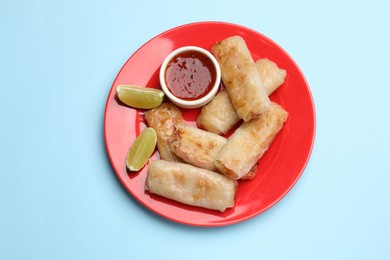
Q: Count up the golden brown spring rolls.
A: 6